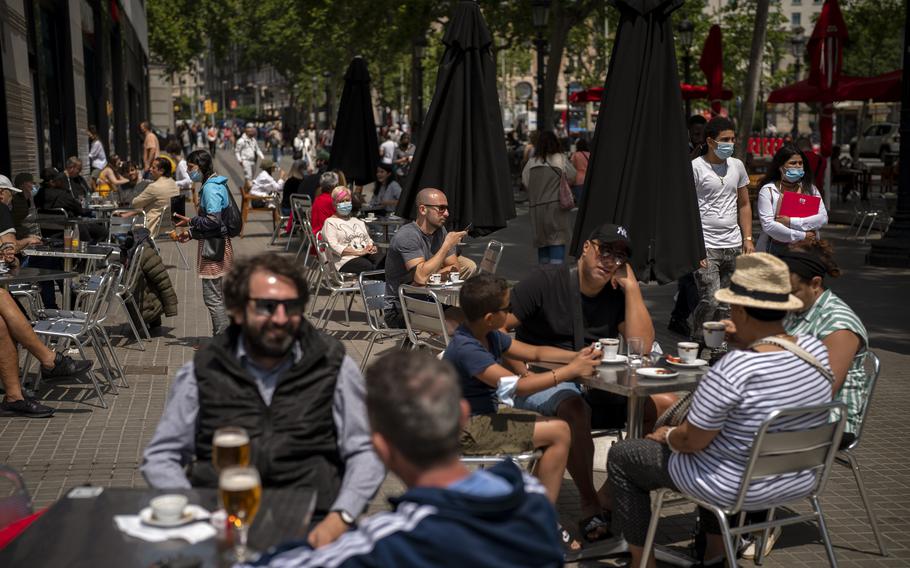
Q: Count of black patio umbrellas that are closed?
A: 3